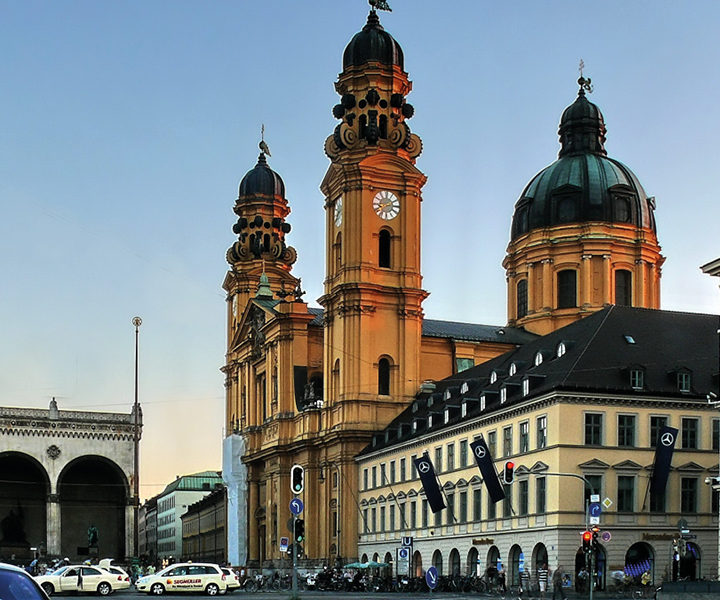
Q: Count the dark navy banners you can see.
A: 3